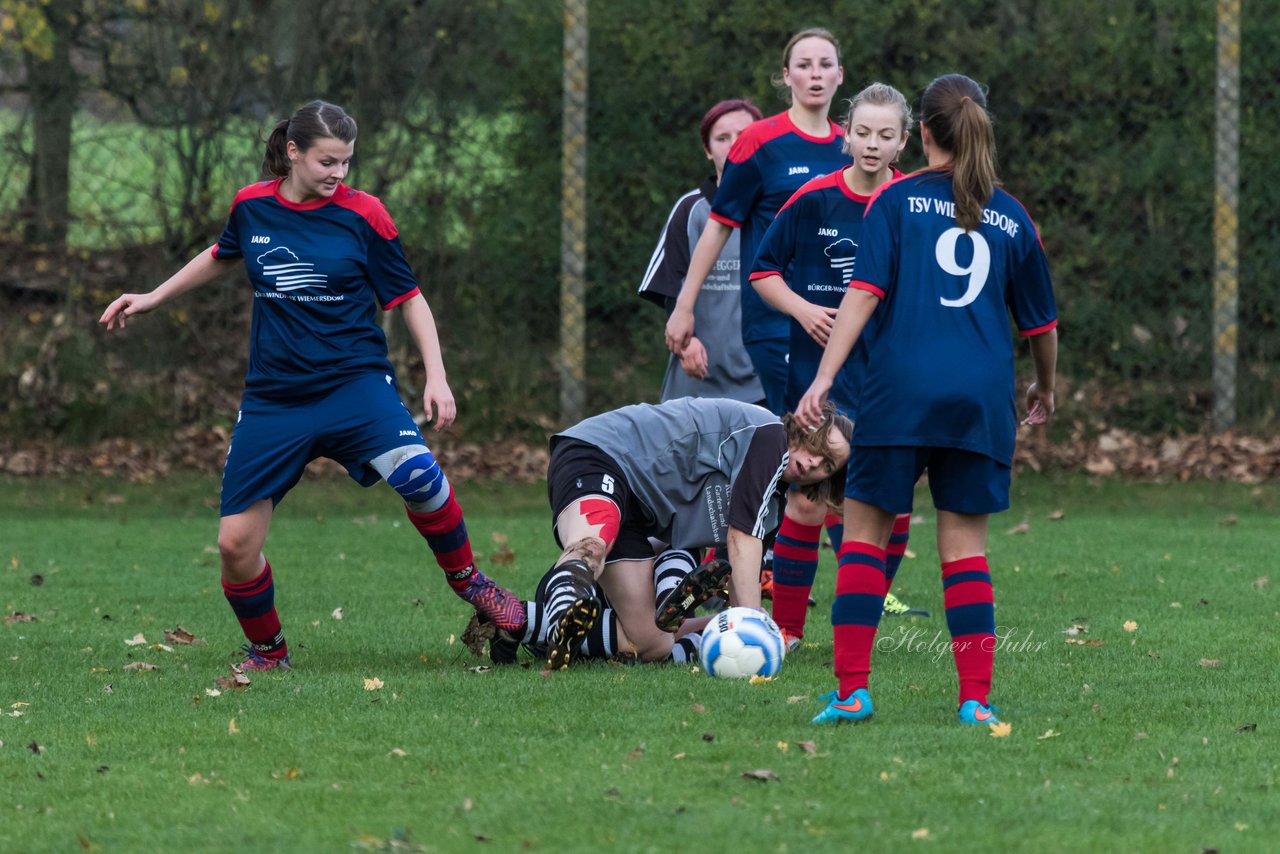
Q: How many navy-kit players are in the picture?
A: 4